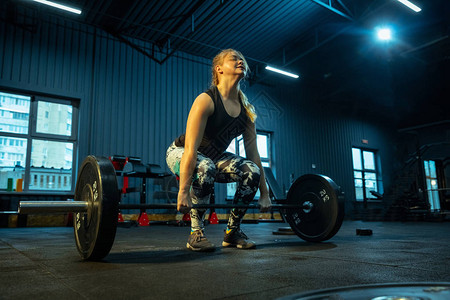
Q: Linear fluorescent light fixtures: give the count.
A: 3